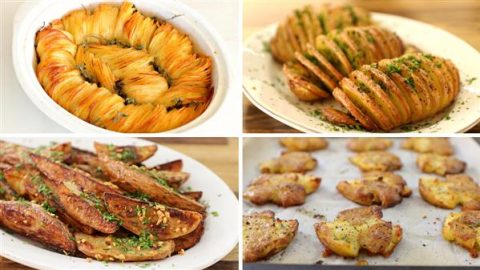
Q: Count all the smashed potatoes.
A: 12